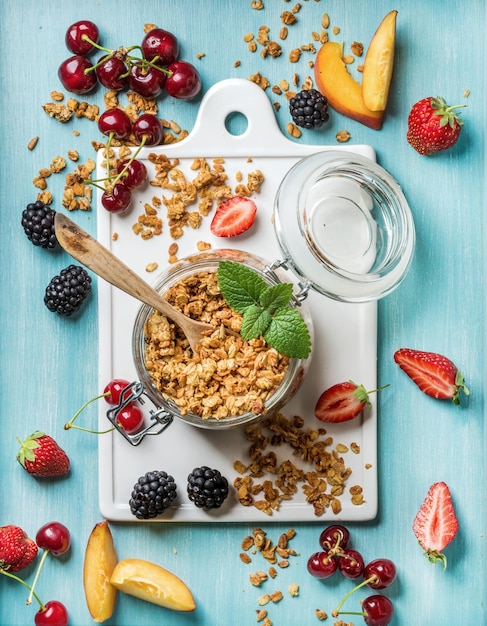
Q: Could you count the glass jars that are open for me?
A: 1